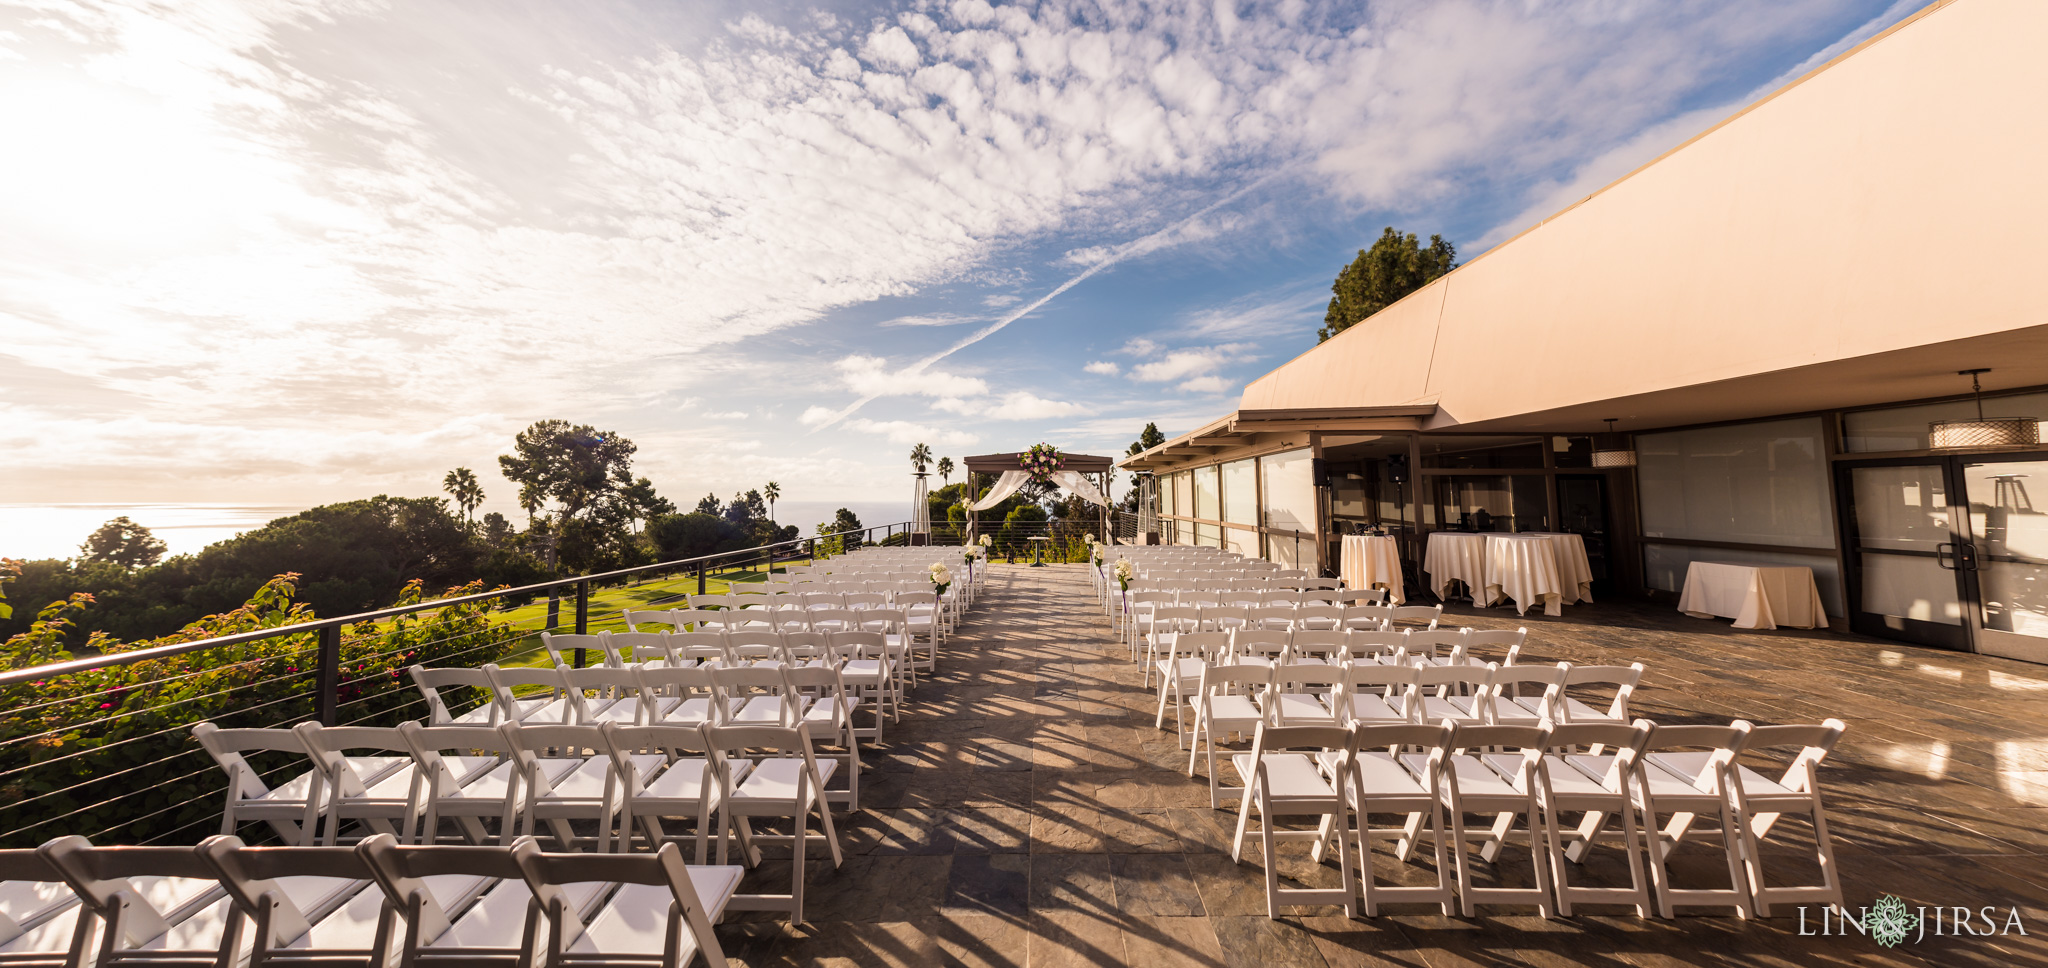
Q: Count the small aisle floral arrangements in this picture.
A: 6